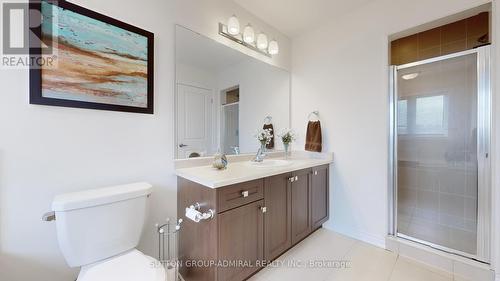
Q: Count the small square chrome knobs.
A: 5